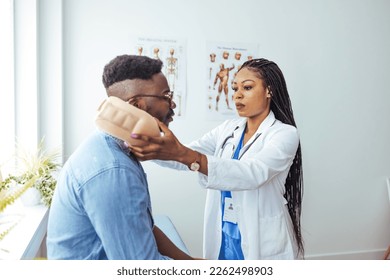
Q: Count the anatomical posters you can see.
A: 2